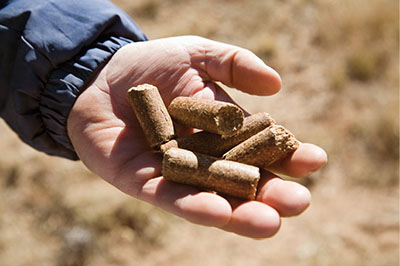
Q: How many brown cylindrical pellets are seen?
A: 5